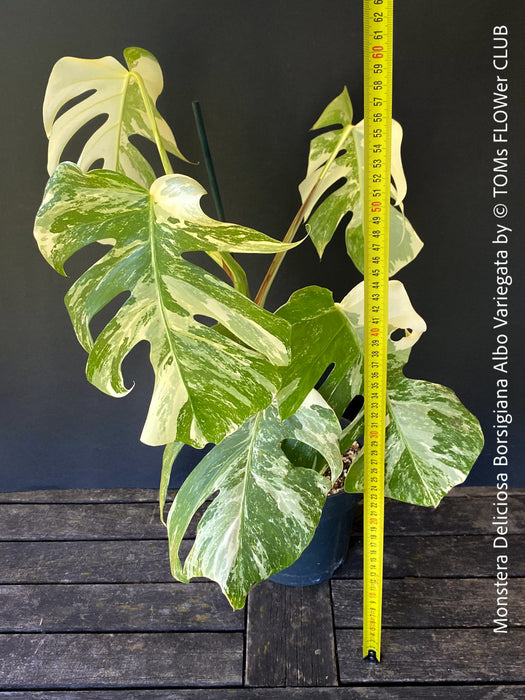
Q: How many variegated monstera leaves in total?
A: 5